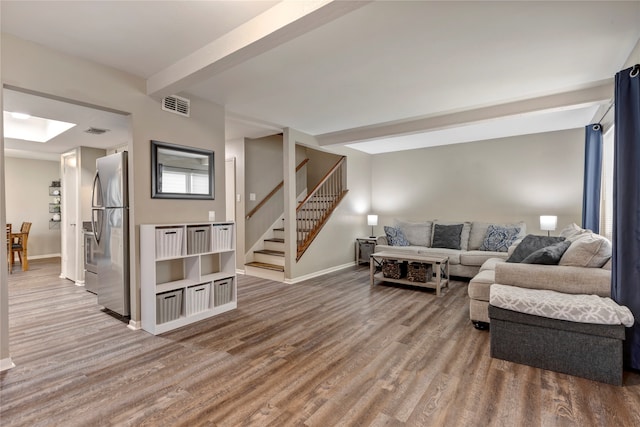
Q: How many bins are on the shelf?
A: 6